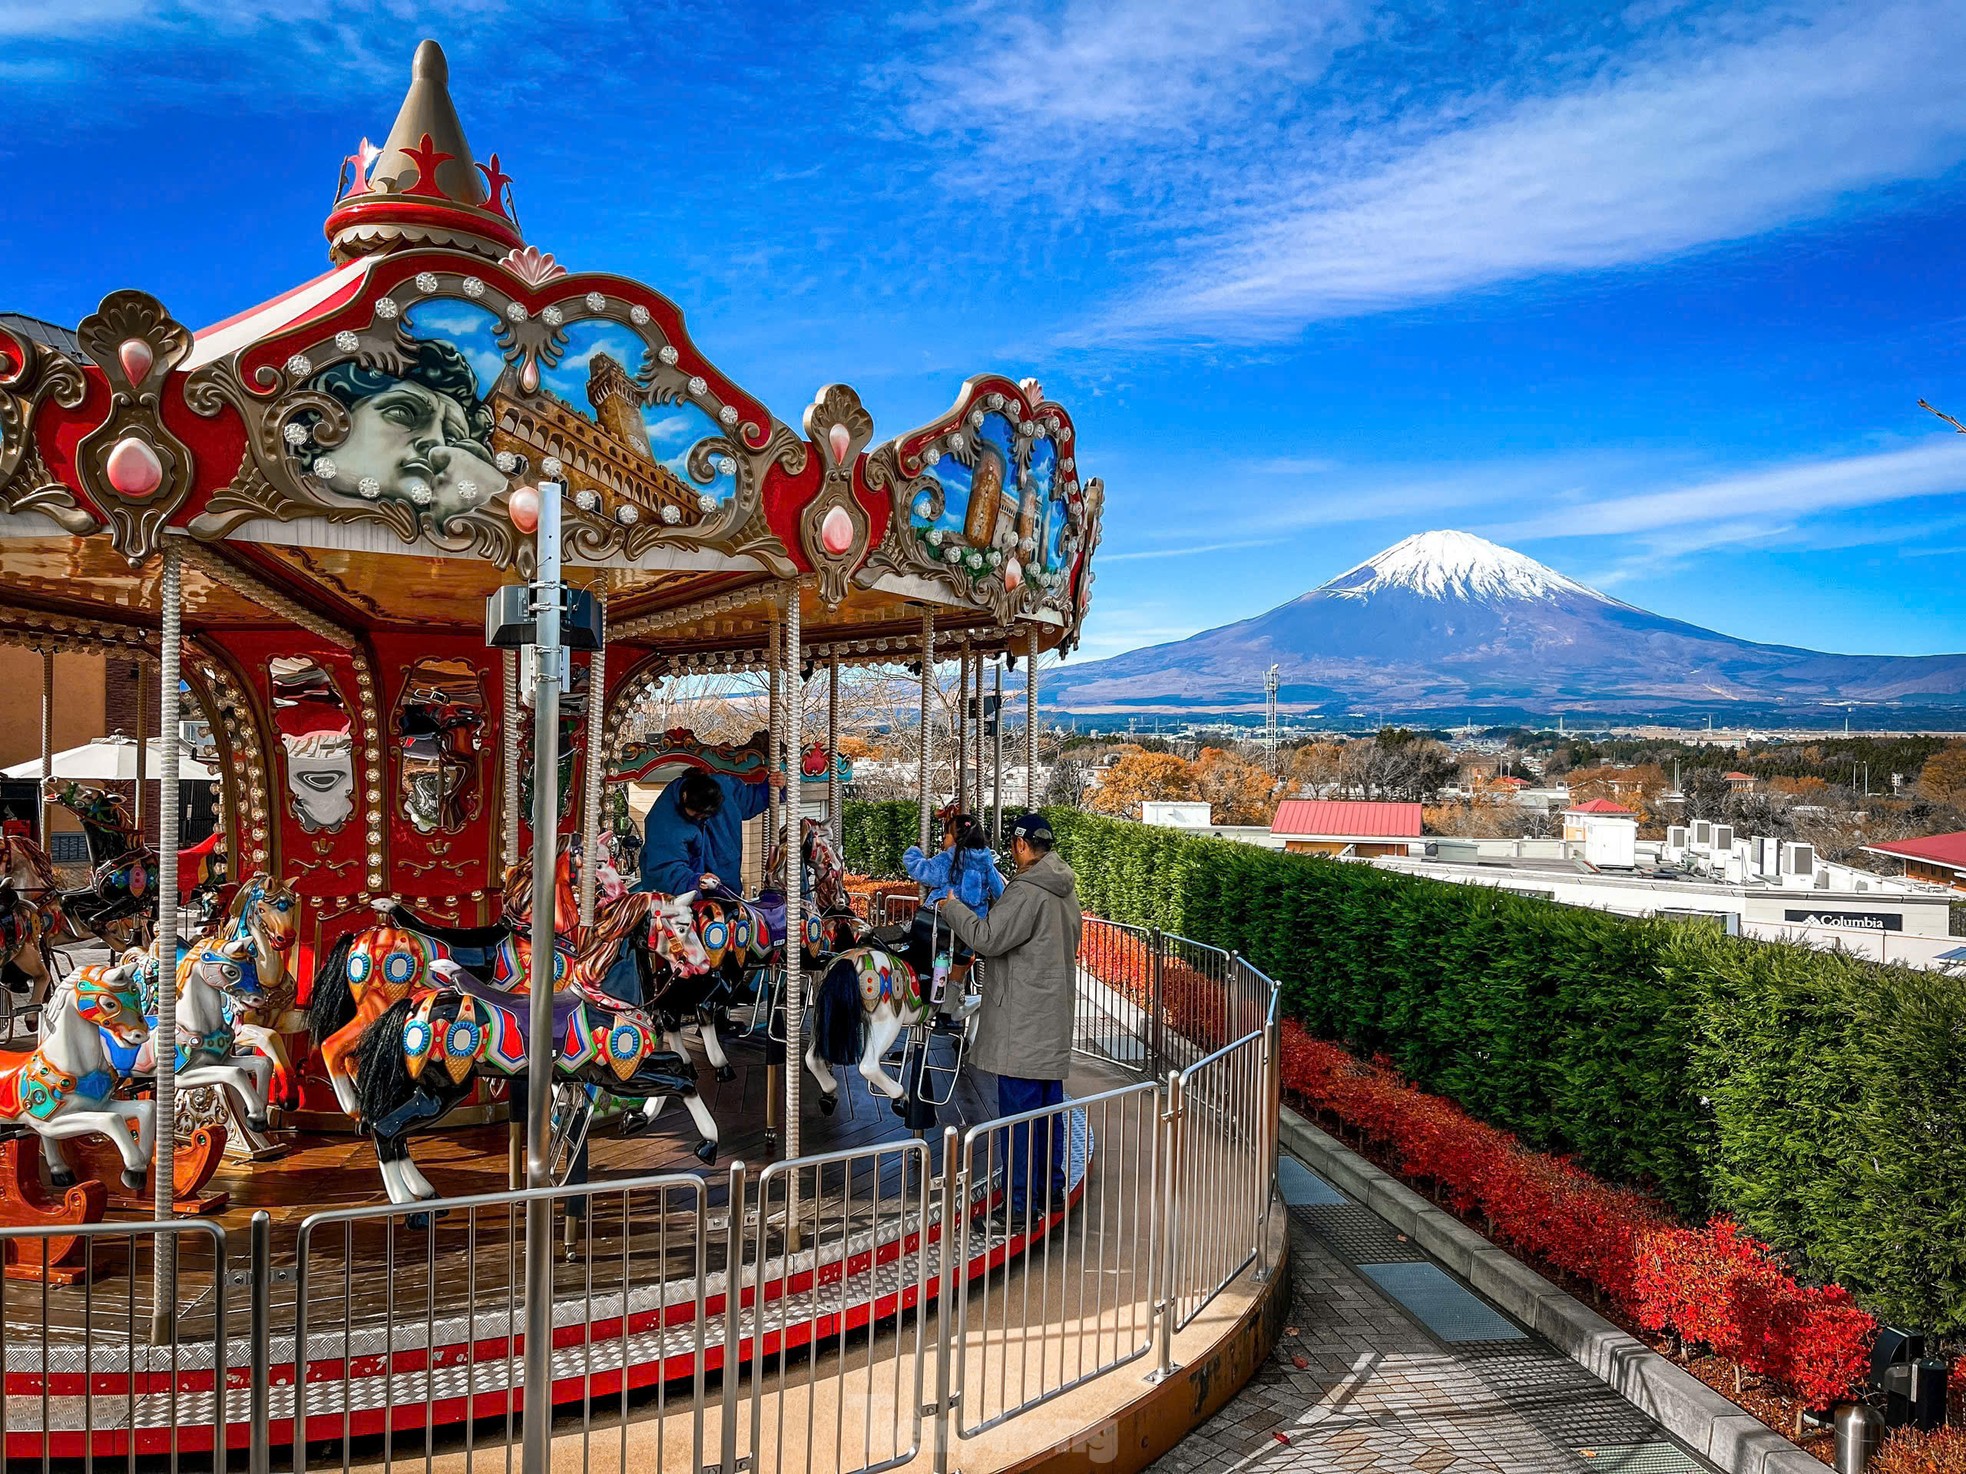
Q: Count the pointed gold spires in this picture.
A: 1